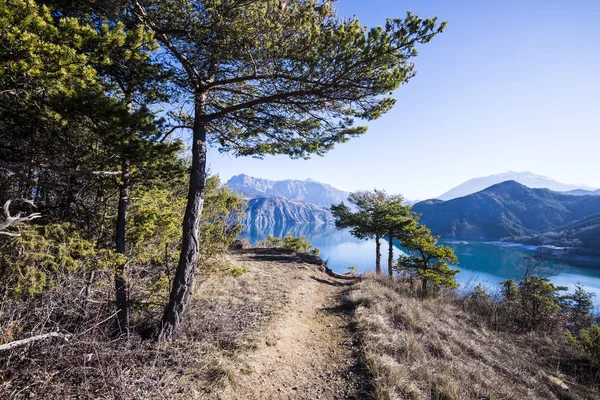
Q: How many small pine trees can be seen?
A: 3